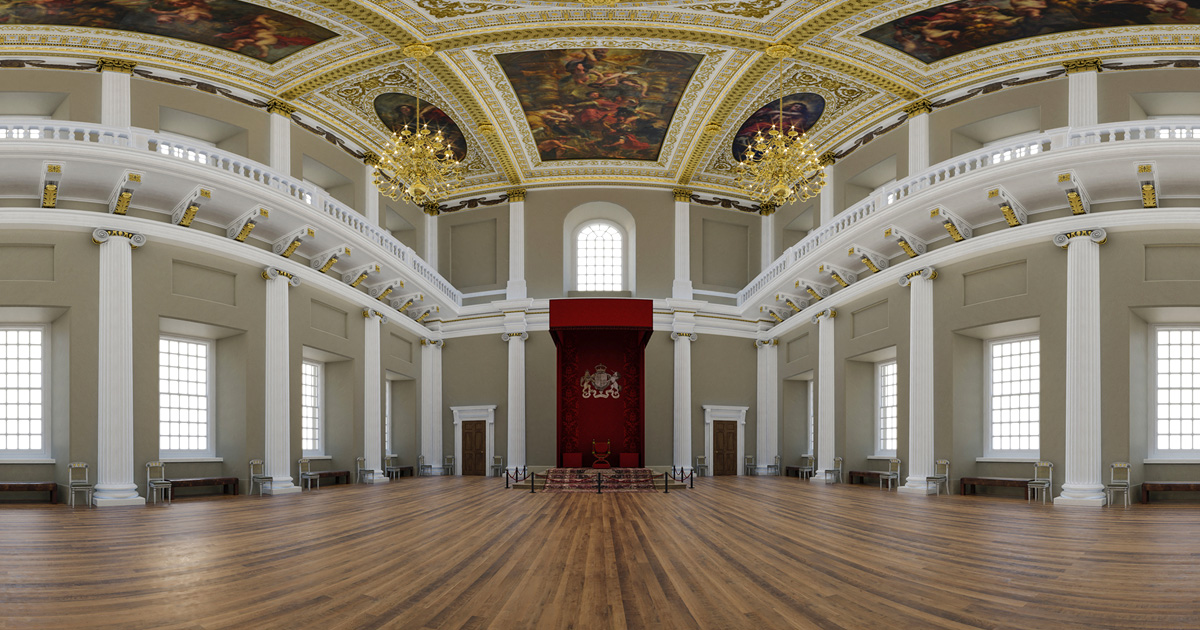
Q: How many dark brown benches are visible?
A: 8